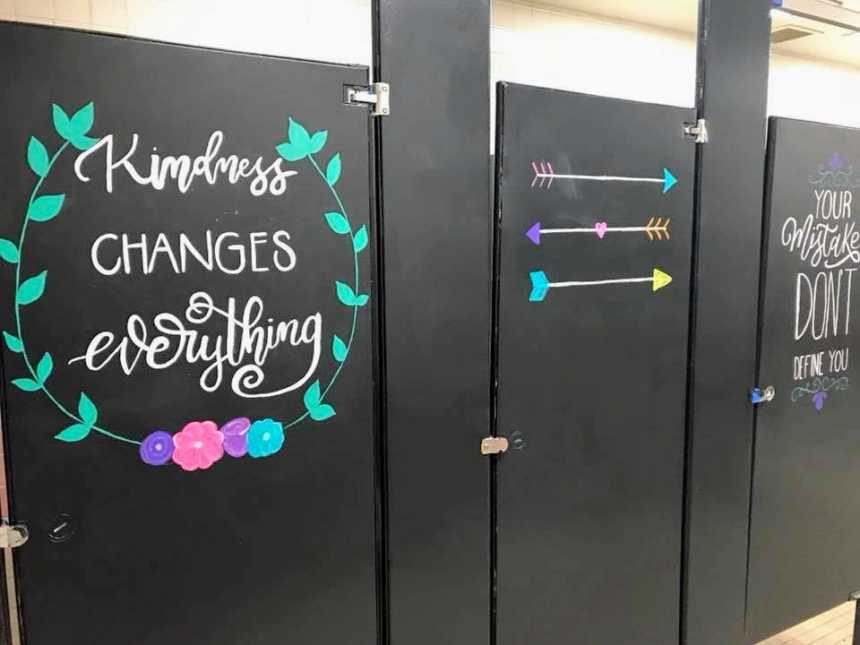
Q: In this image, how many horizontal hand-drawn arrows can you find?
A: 3